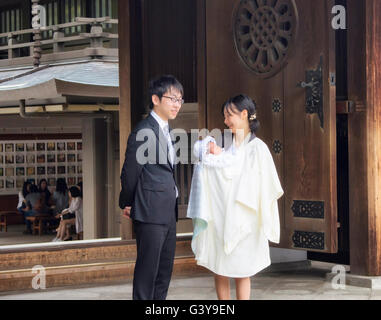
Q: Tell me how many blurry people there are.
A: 5